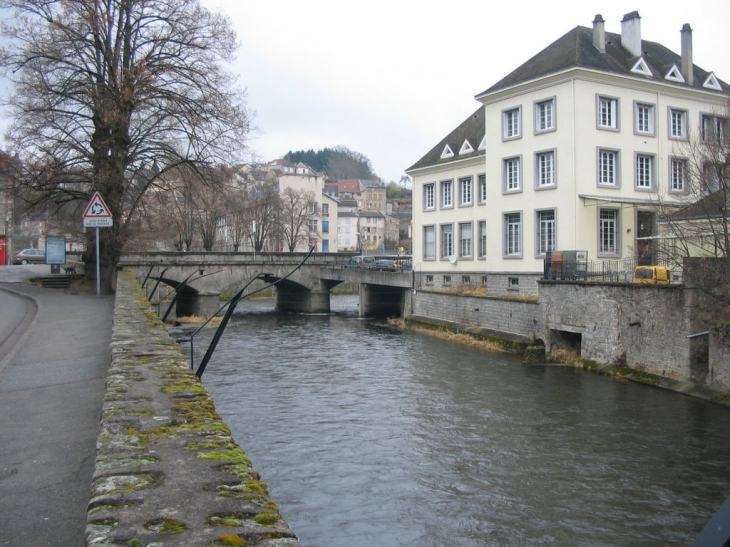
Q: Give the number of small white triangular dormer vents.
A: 6